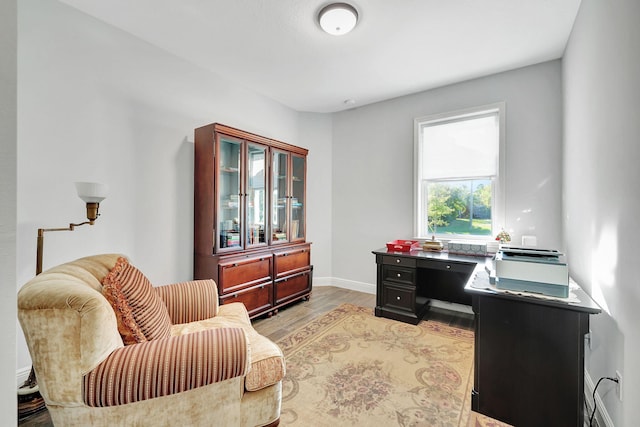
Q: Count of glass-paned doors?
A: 4